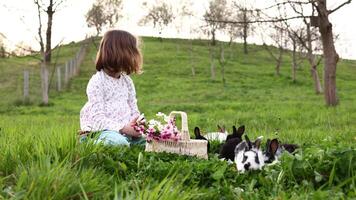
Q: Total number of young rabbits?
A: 5